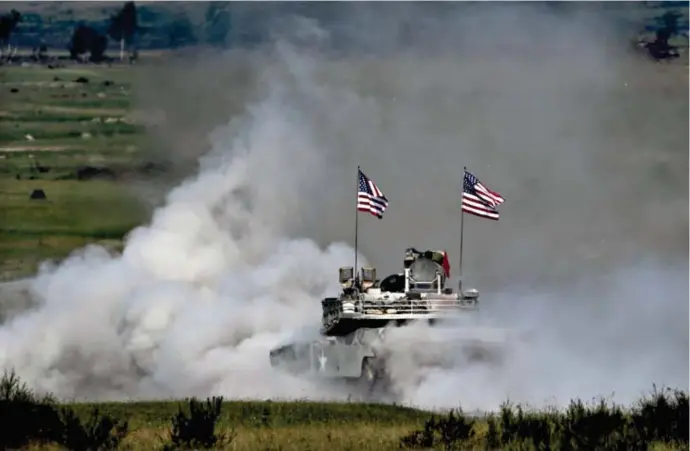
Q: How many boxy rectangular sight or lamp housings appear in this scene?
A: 2